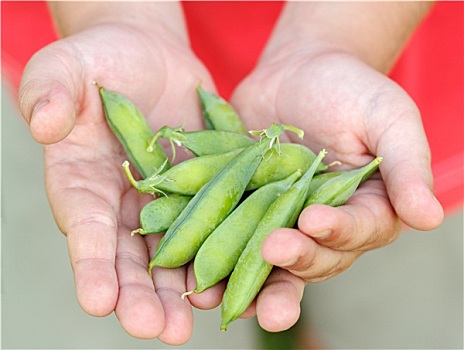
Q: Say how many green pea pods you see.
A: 10